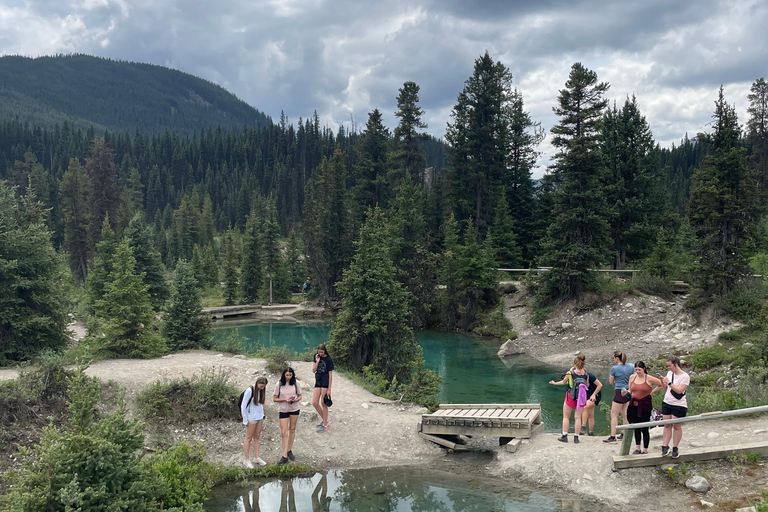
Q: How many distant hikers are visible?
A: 1